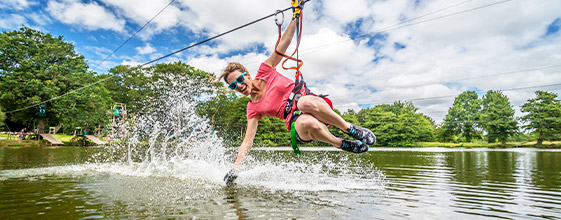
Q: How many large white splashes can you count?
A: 1